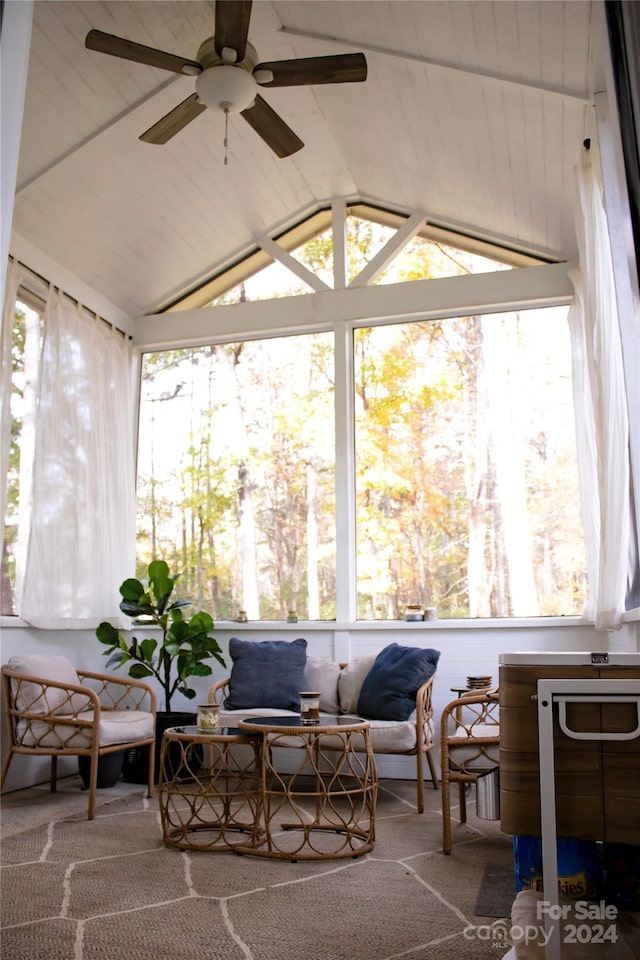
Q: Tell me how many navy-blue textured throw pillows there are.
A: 2